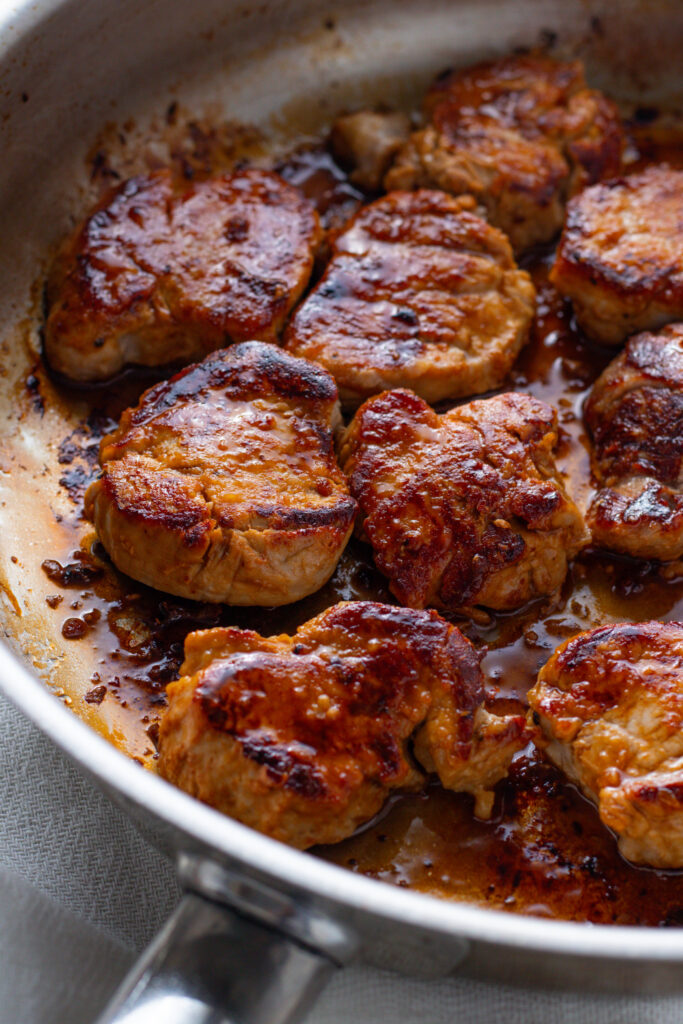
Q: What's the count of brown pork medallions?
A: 9